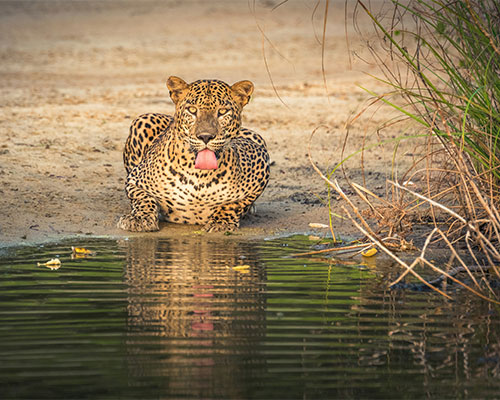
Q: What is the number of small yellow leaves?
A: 4